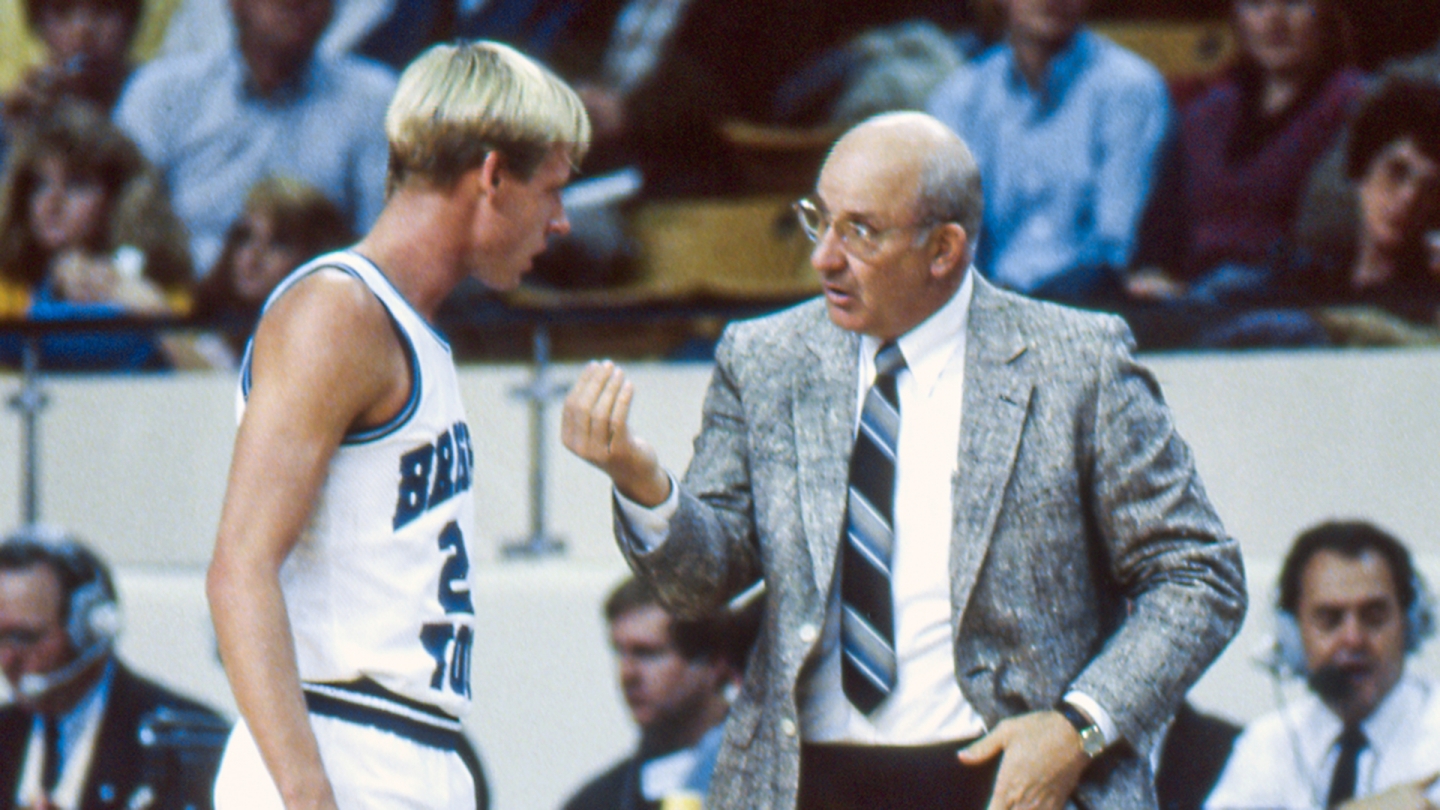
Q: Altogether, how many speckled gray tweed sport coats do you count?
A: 1